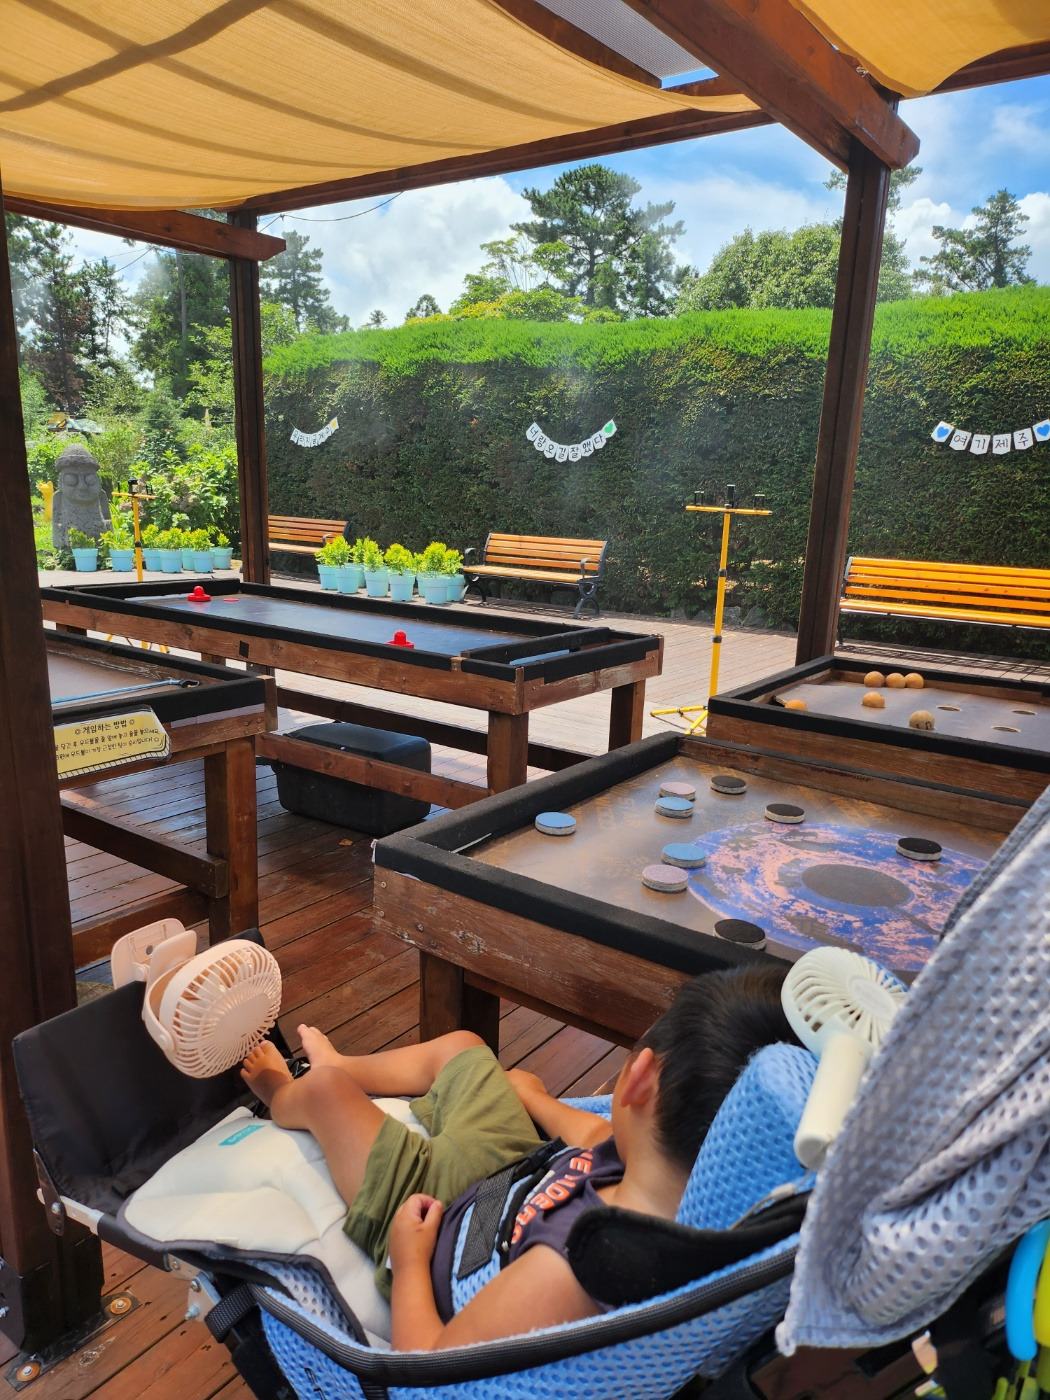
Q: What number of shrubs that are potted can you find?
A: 15